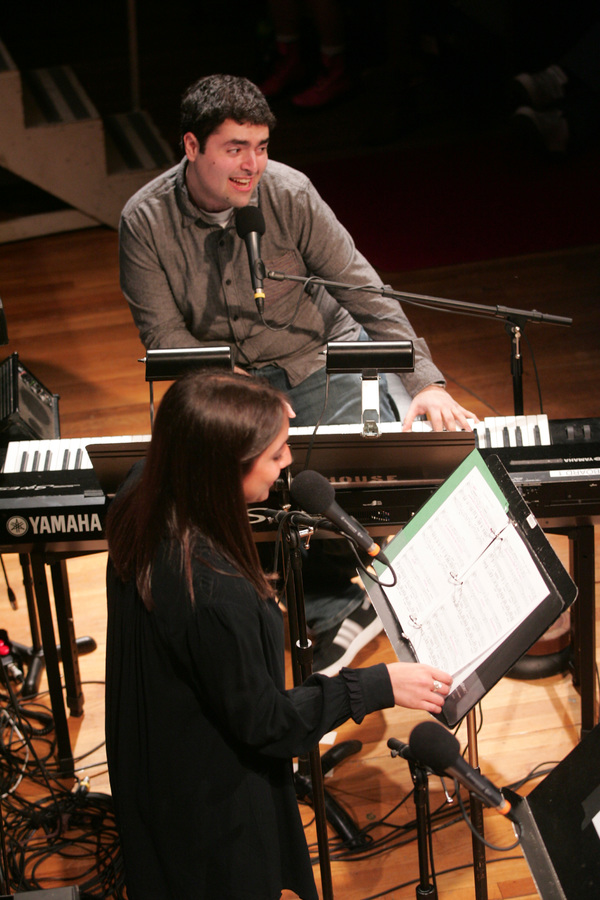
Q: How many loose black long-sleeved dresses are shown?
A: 1